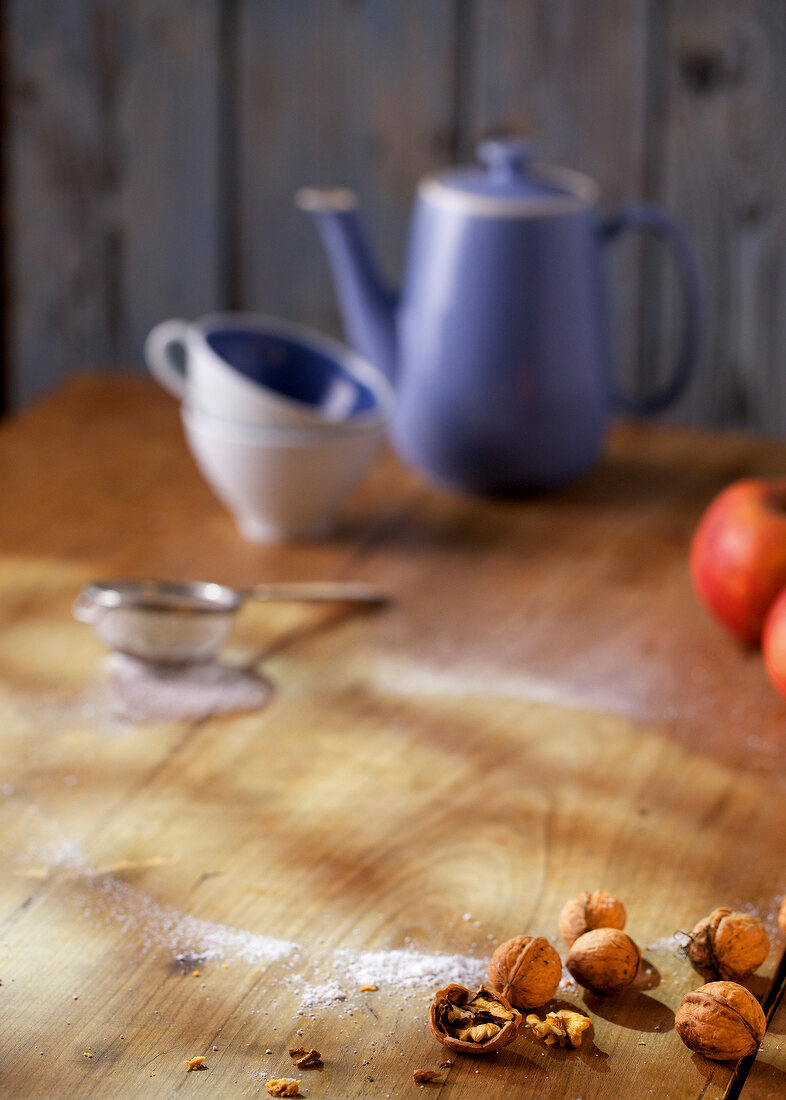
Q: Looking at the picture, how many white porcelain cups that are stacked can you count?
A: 2